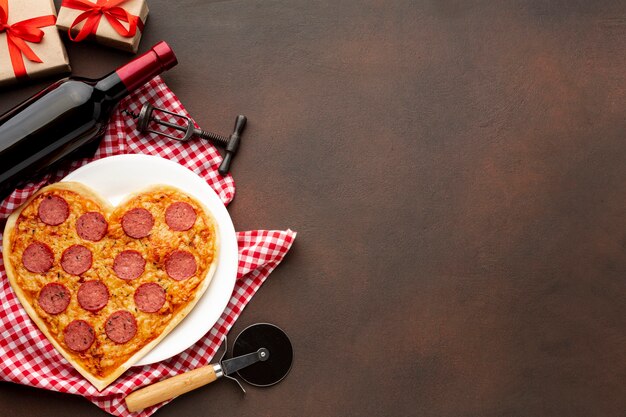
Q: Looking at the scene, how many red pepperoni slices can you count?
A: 13